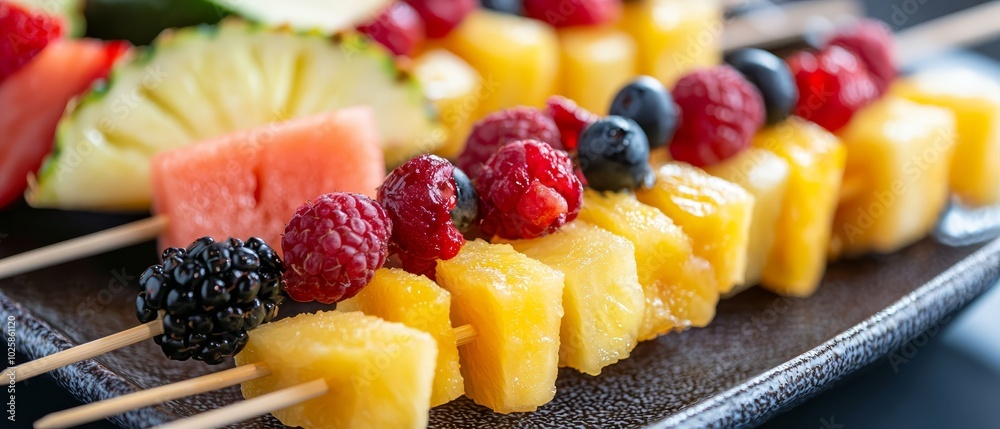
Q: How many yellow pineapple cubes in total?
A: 14